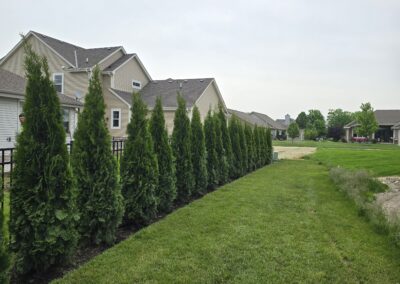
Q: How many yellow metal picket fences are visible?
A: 0